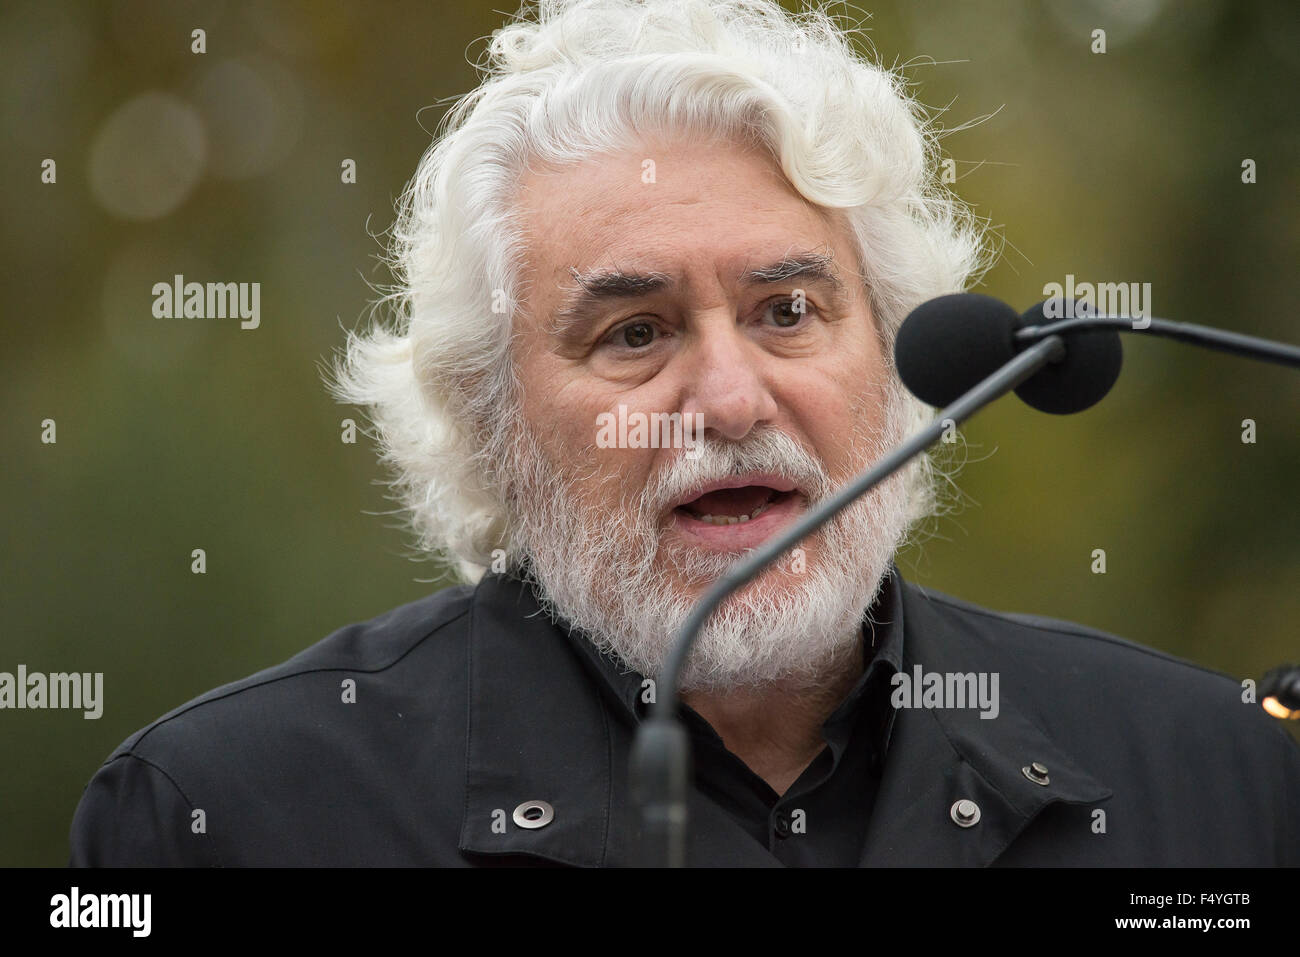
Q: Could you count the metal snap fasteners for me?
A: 3